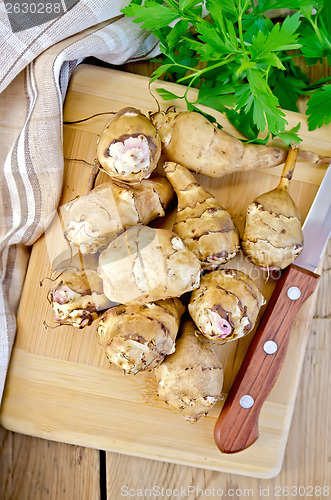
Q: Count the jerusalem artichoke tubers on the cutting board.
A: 10